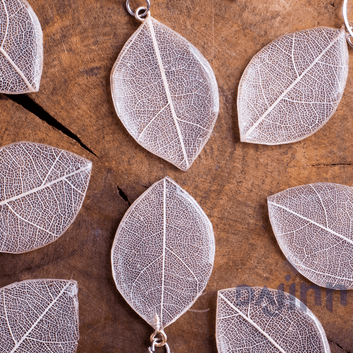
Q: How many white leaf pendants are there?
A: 8